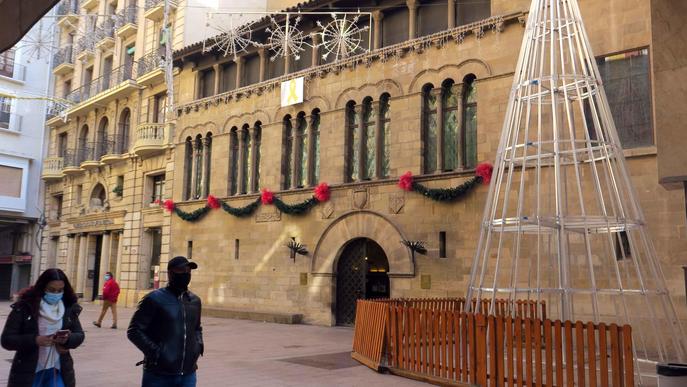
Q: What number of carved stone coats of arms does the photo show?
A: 3